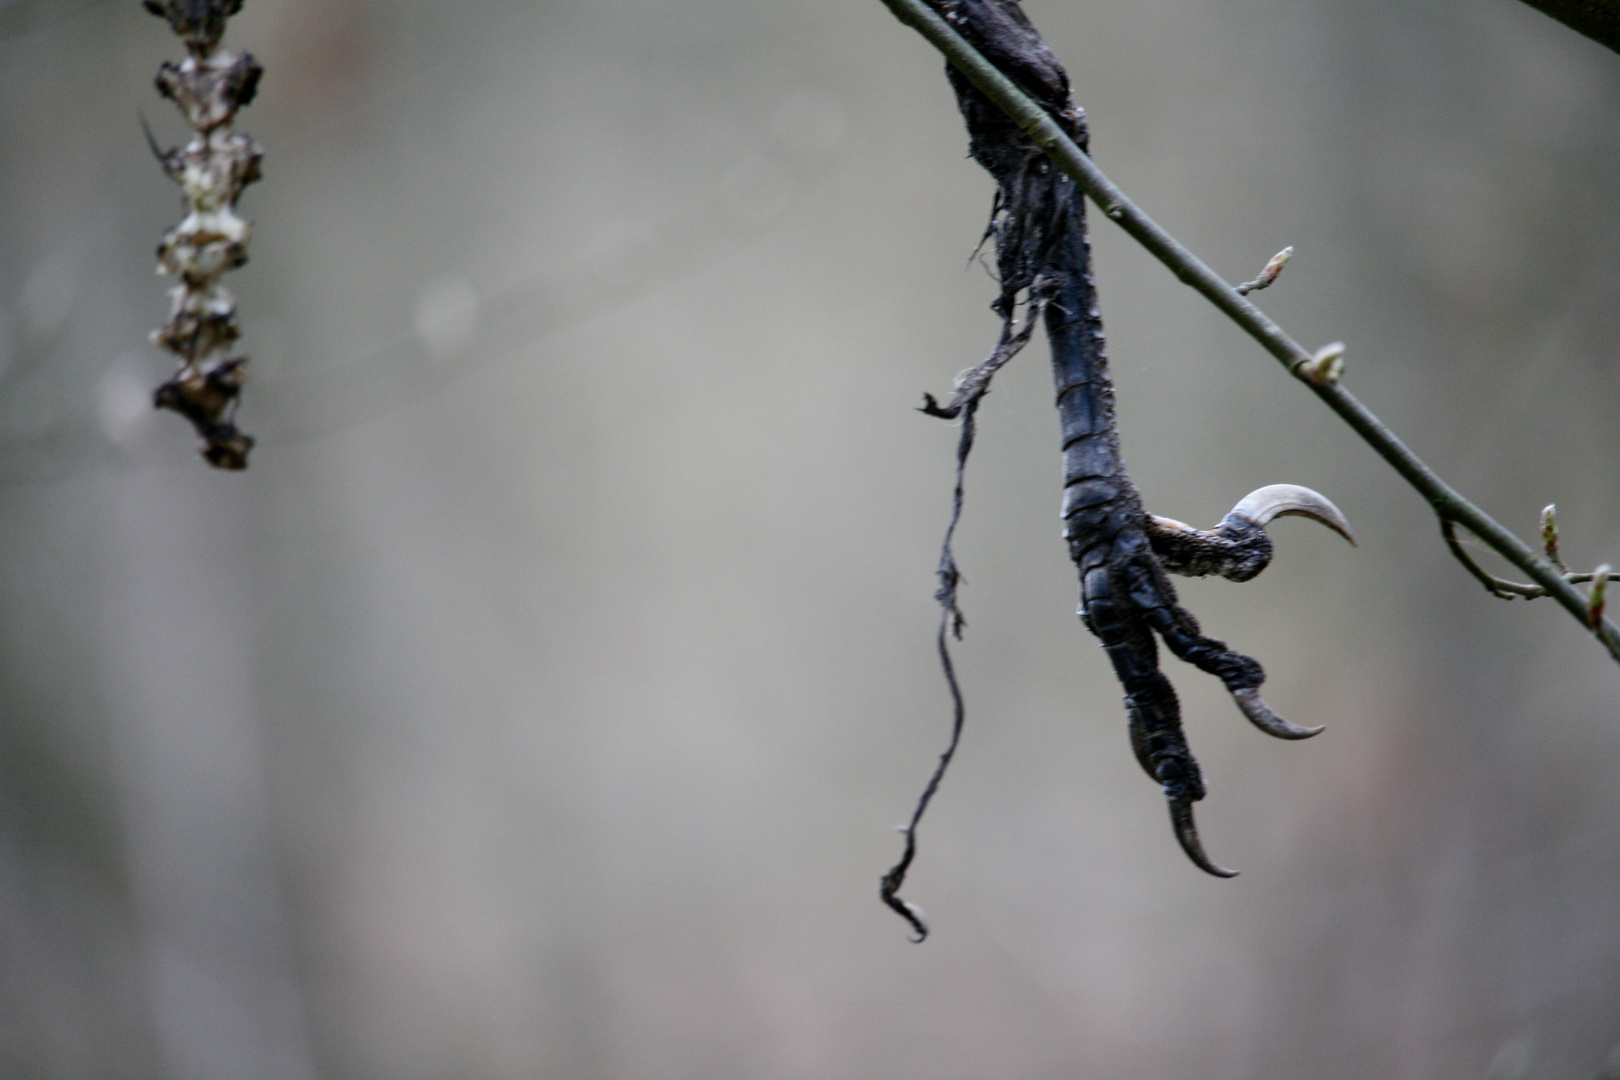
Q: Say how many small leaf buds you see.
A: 4